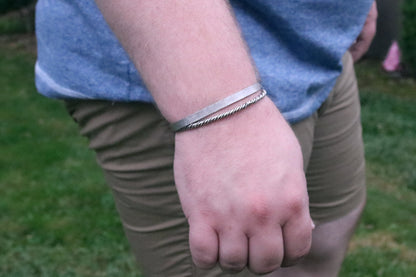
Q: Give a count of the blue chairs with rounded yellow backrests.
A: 0